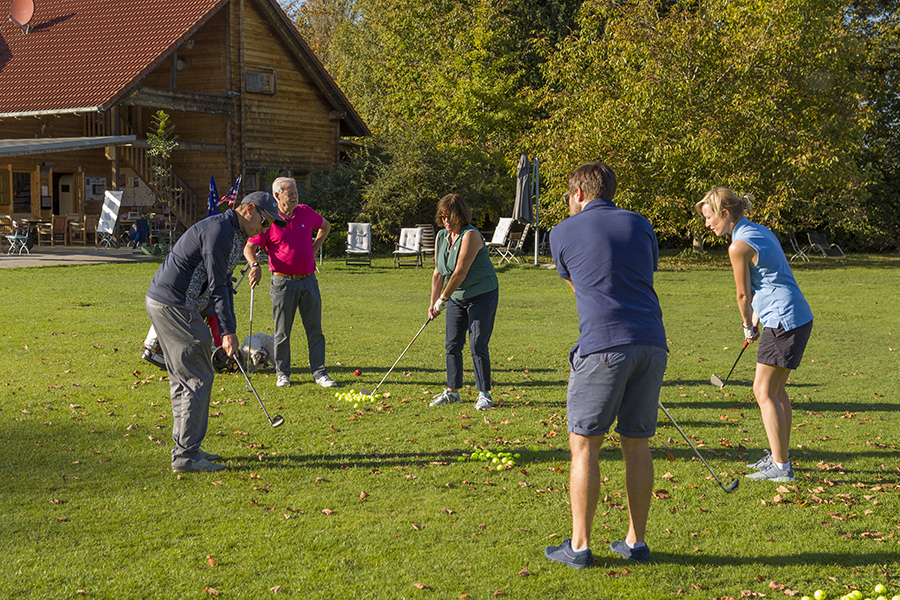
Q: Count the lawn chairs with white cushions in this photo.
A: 3